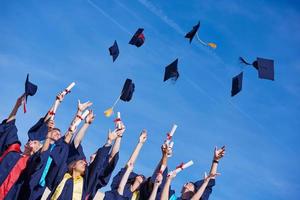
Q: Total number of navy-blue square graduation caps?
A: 8